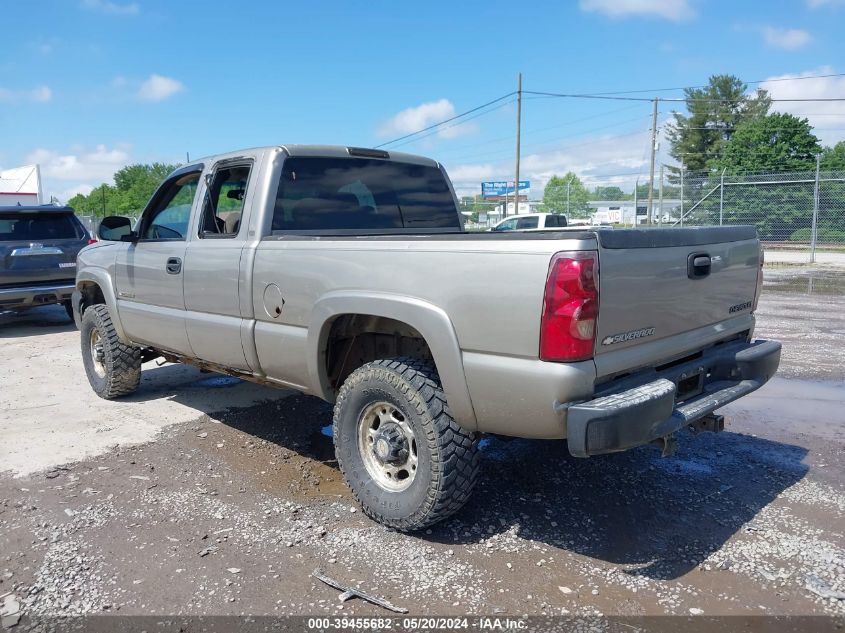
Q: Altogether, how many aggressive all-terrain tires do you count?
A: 2